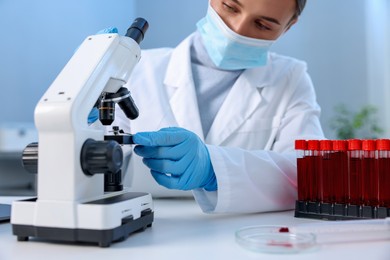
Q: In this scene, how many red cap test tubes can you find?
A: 7